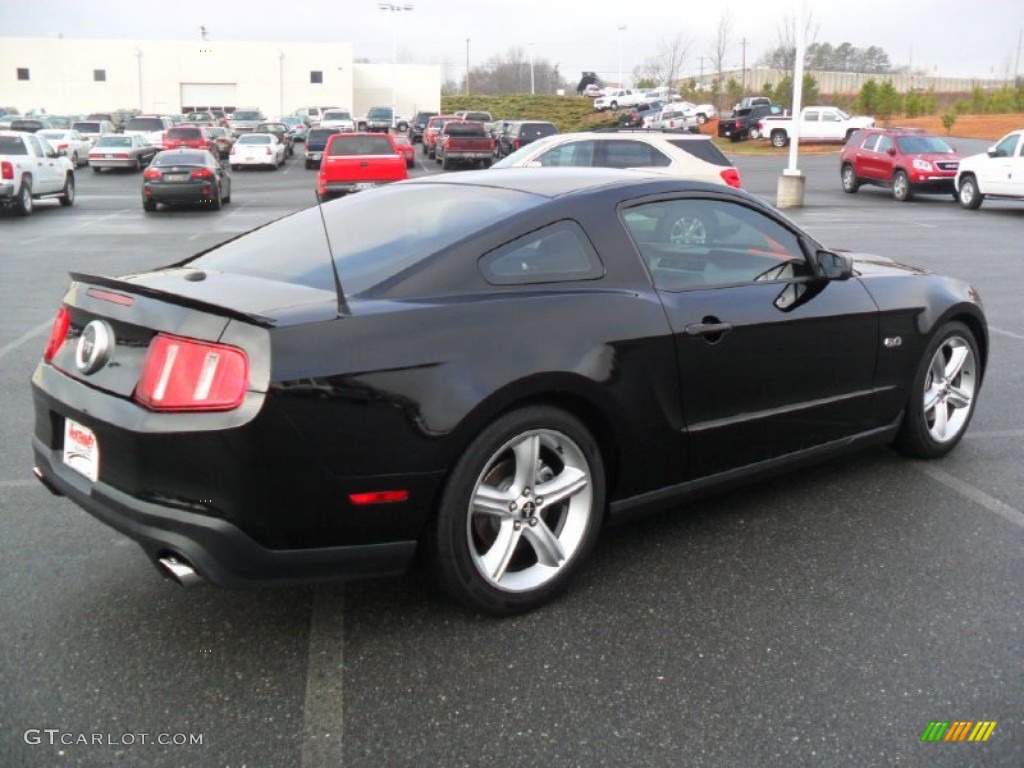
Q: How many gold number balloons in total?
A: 0